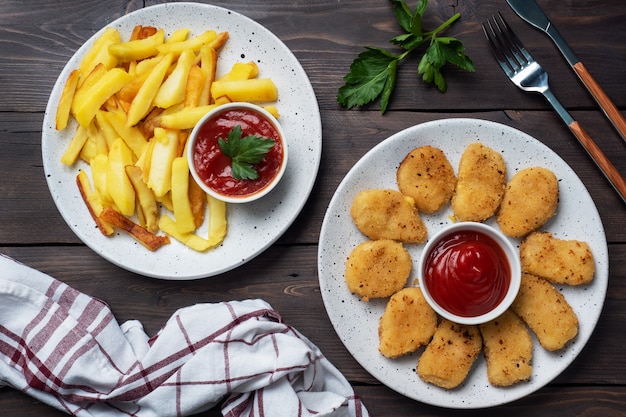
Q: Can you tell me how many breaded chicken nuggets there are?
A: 10